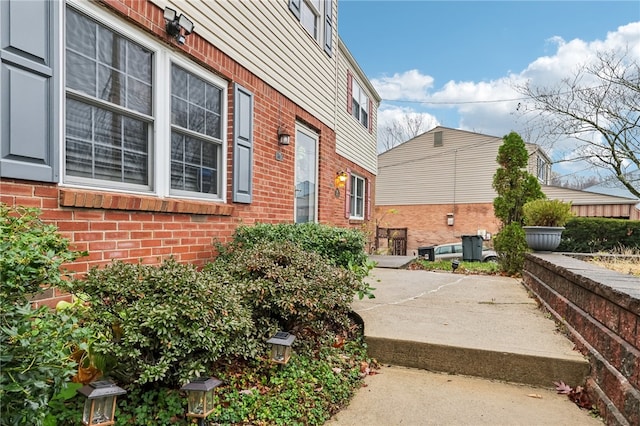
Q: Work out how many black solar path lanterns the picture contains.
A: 3